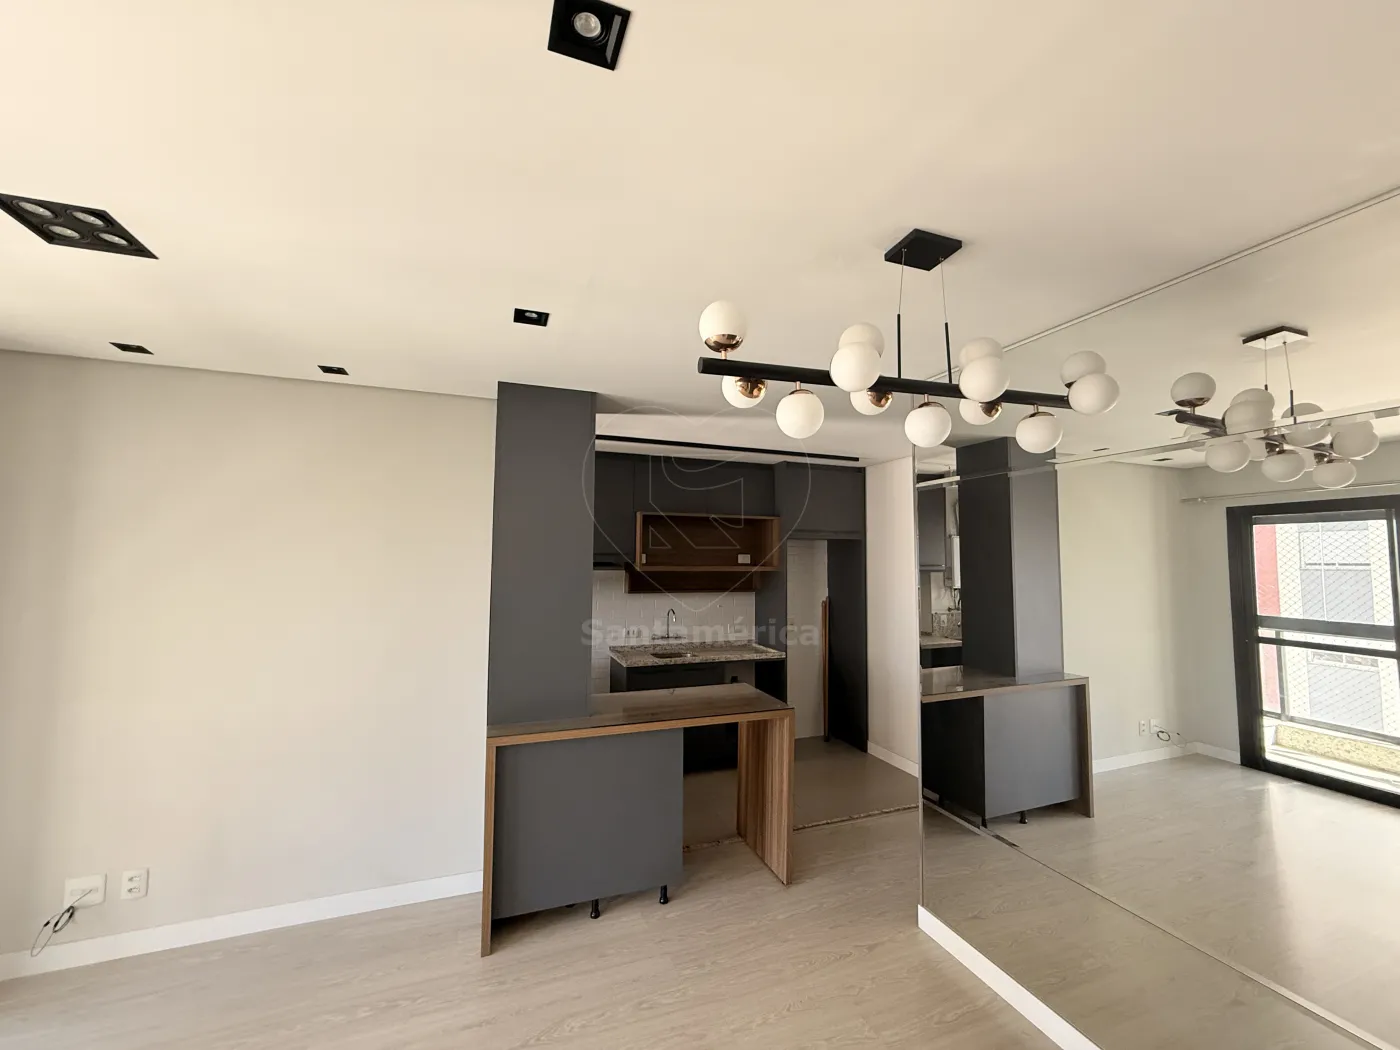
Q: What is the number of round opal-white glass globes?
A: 13